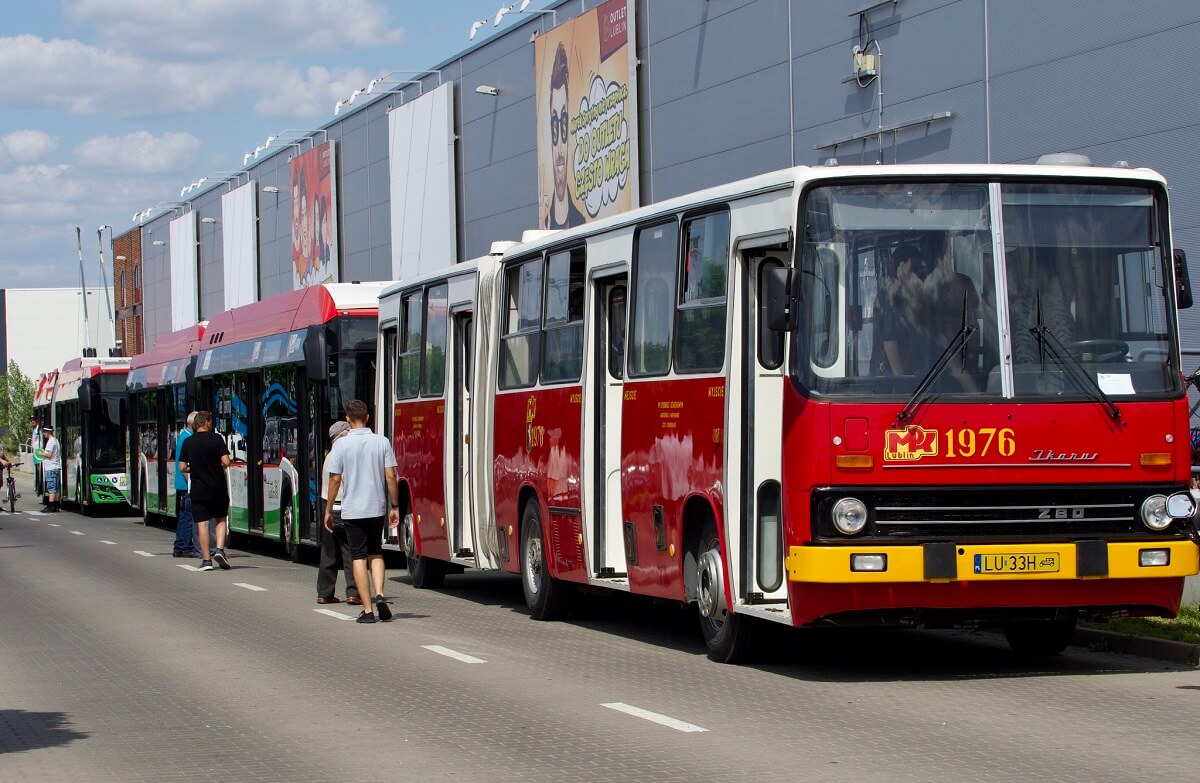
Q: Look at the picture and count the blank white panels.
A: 3